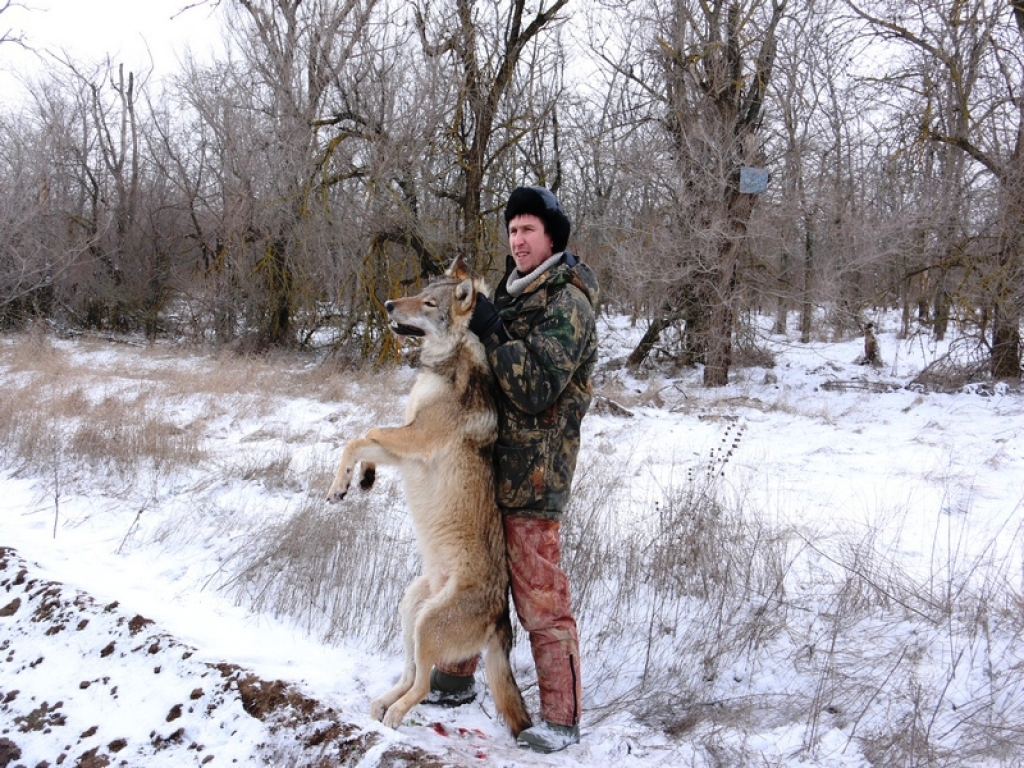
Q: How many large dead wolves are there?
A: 1